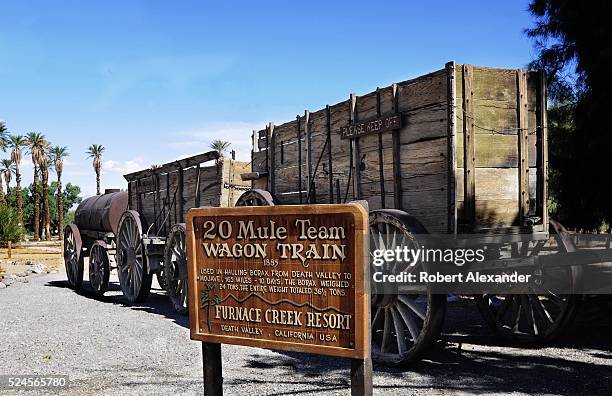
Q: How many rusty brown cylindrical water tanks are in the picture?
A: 1